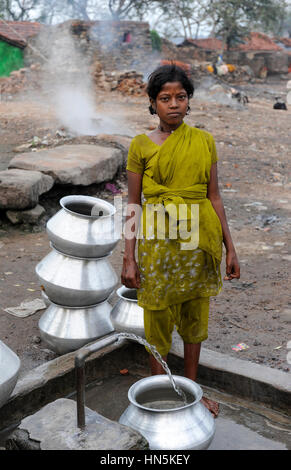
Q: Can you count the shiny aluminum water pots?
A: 6